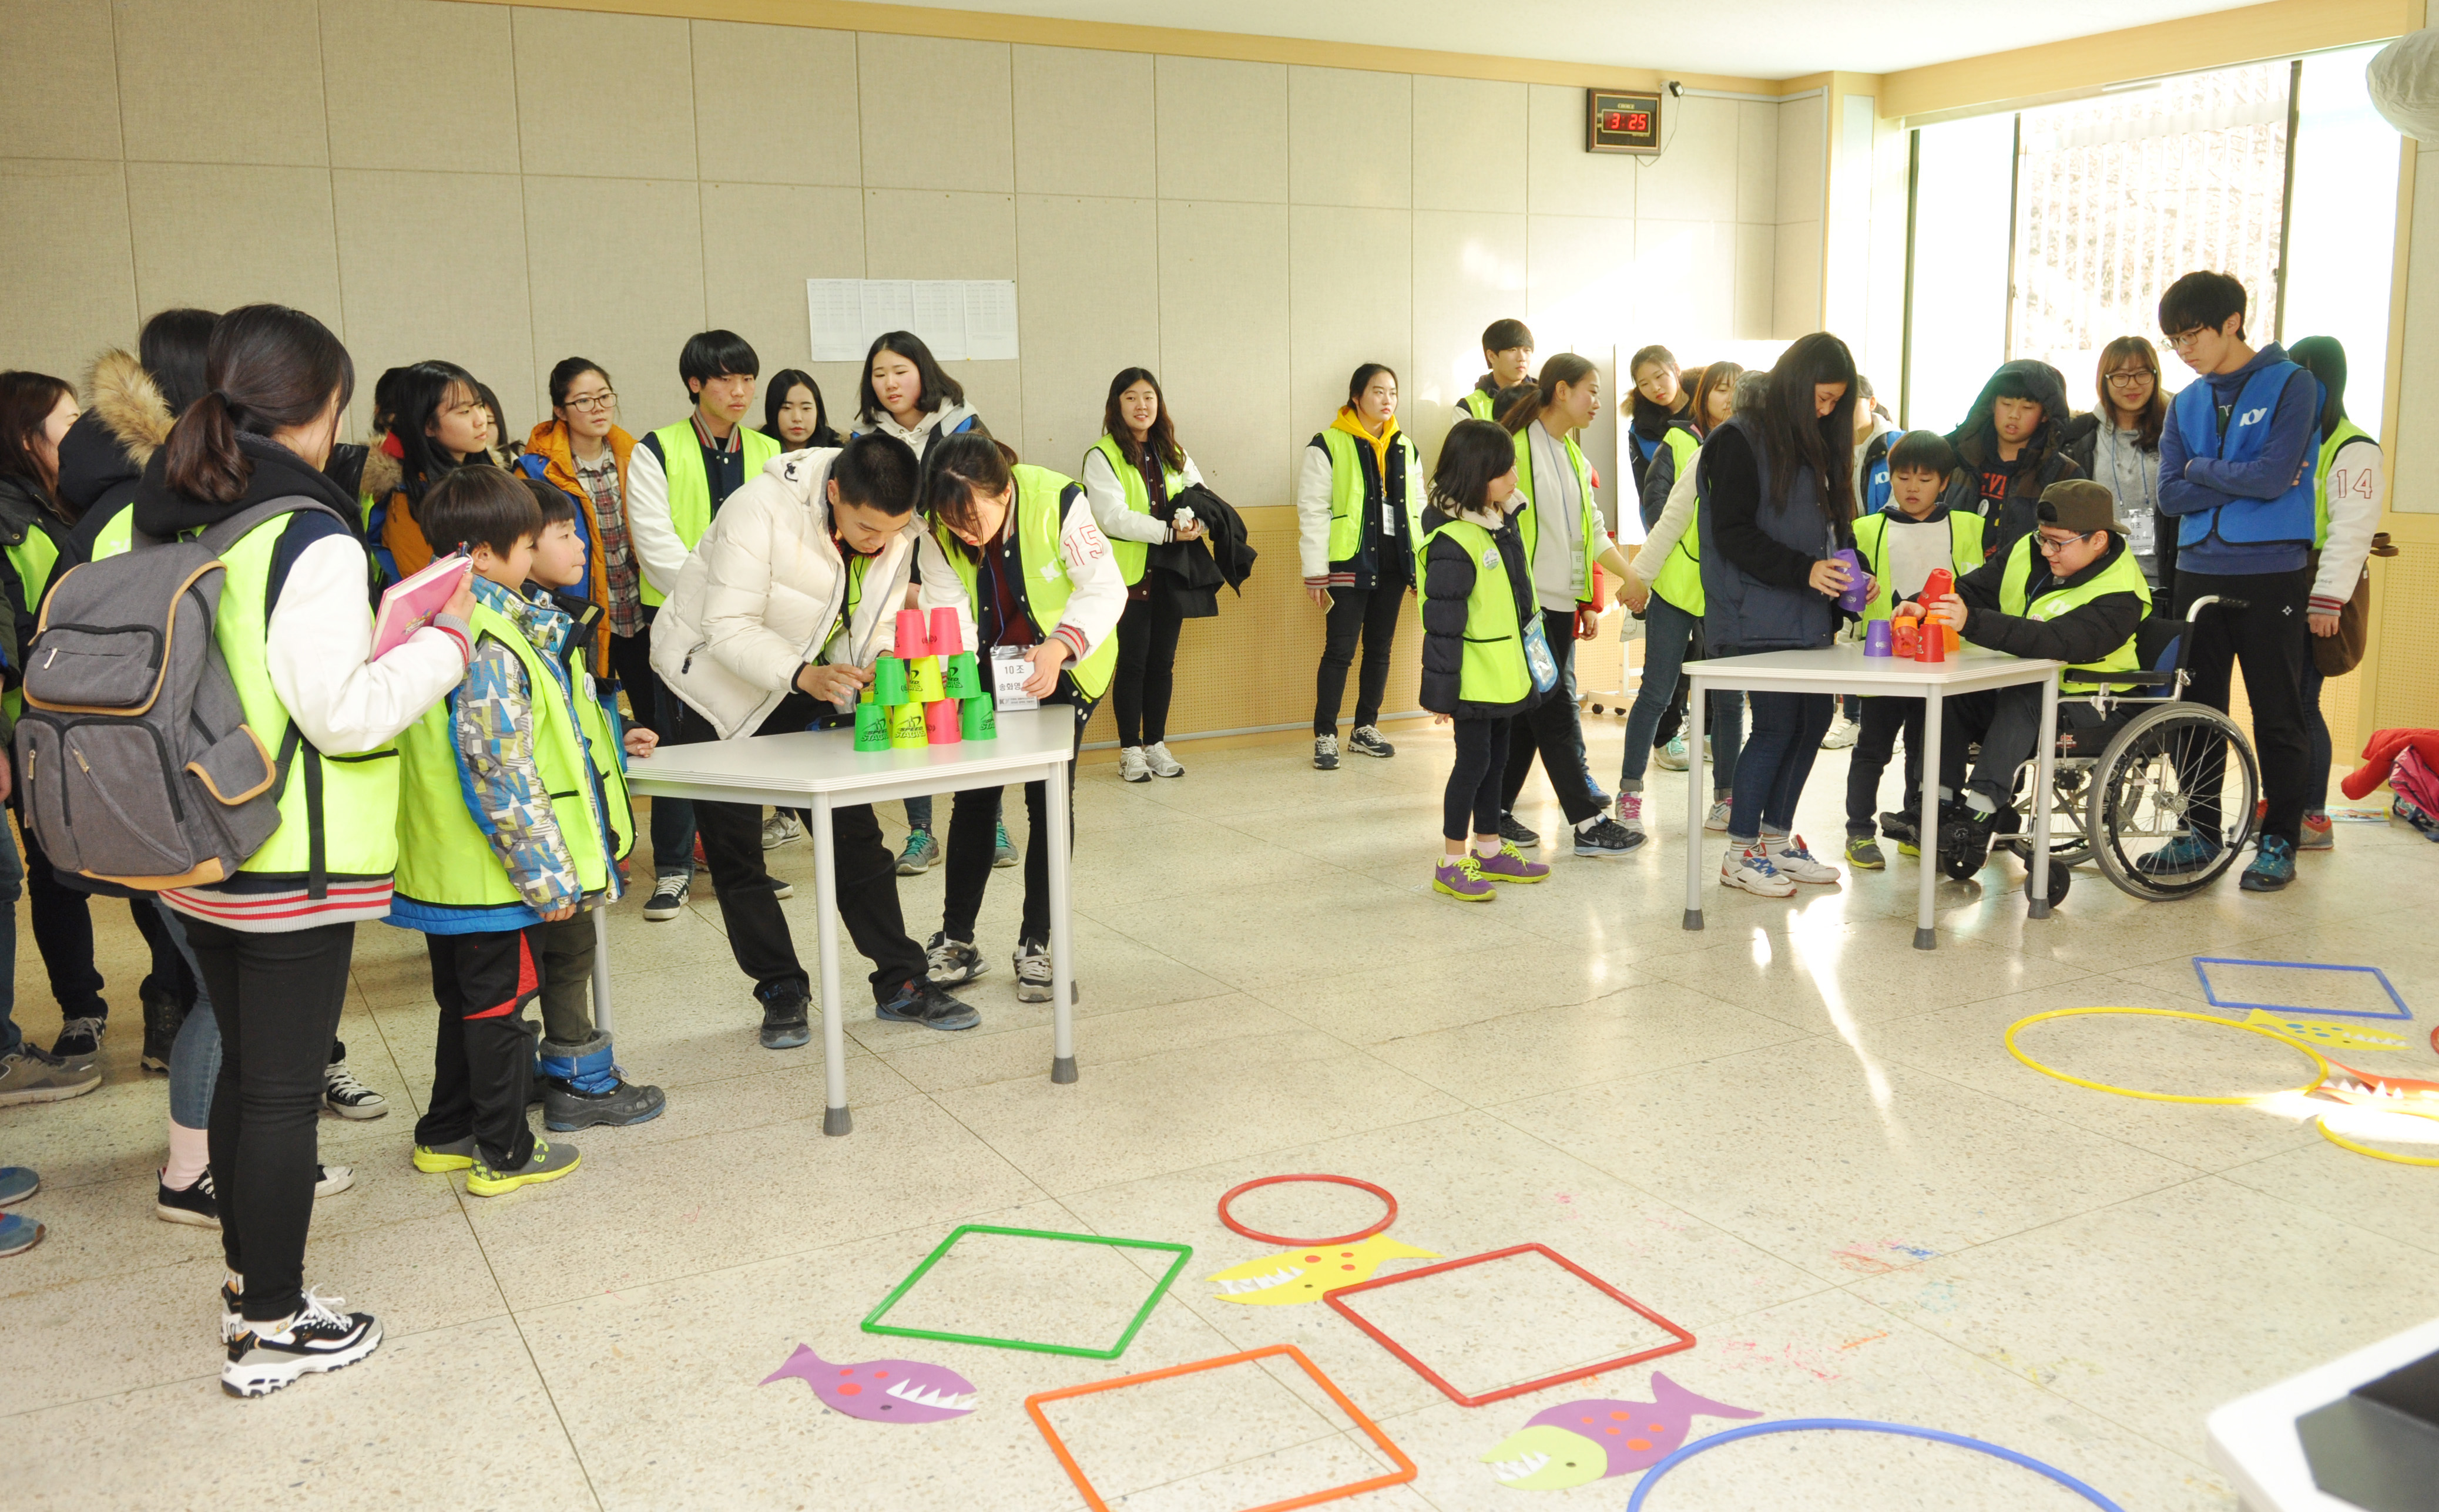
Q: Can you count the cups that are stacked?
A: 9